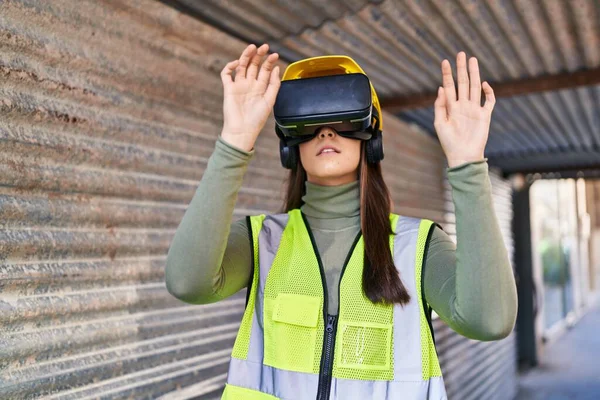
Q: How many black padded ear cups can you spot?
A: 2